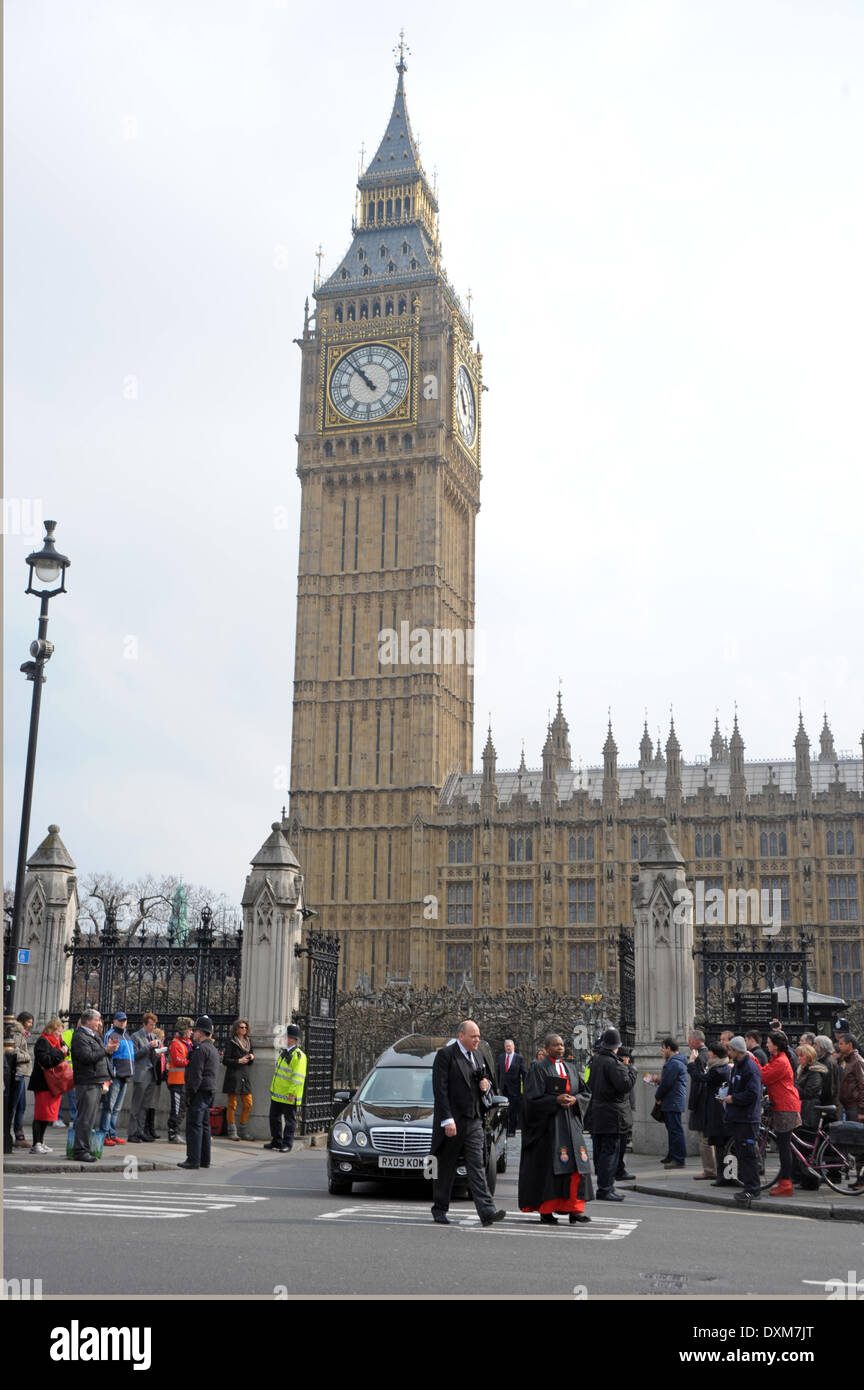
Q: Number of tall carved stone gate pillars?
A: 3